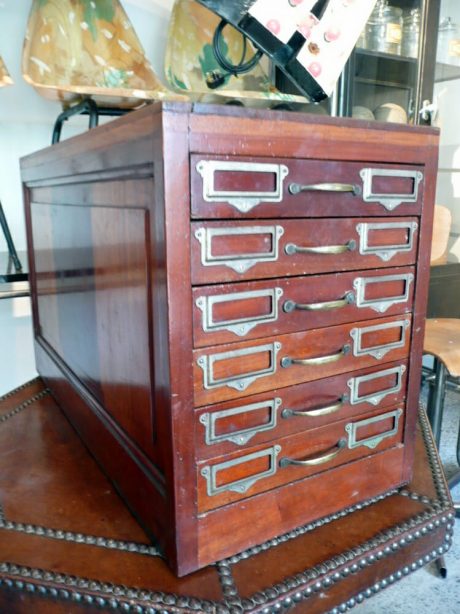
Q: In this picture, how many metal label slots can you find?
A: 12